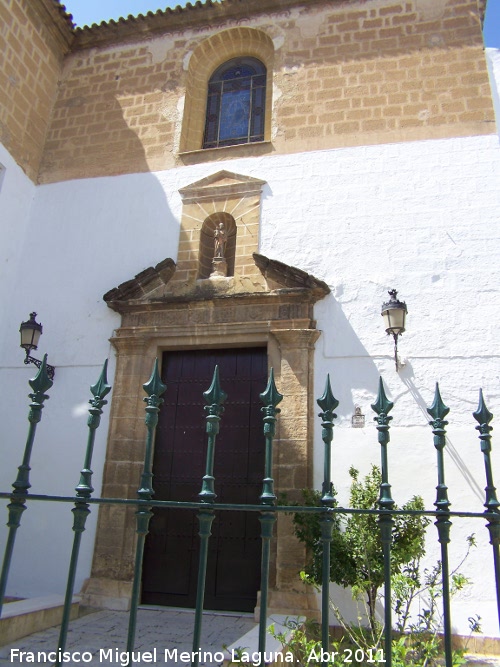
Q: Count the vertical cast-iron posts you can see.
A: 9